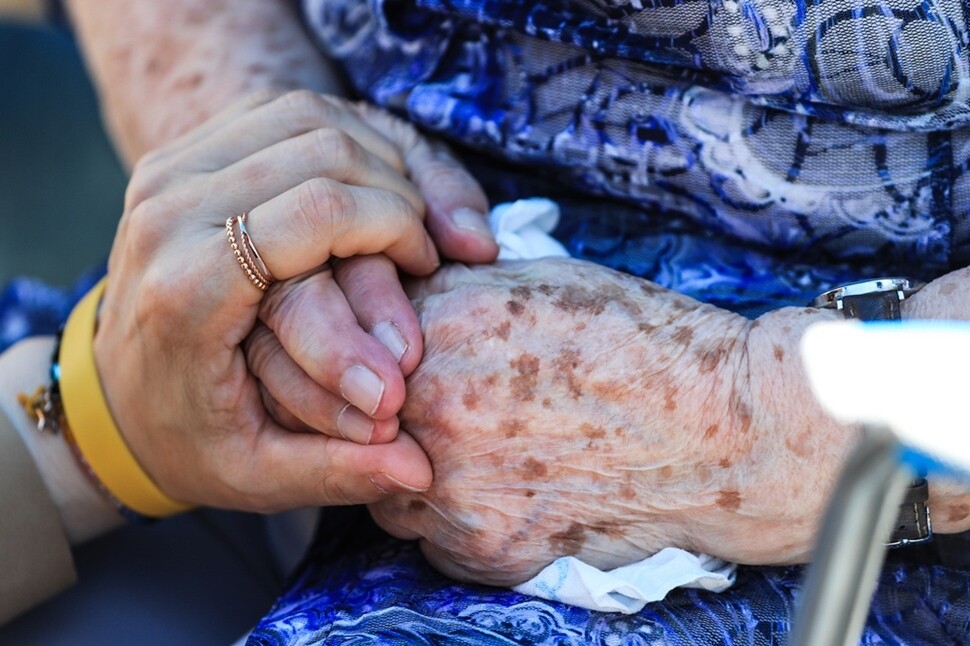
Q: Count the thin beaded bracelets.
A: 1